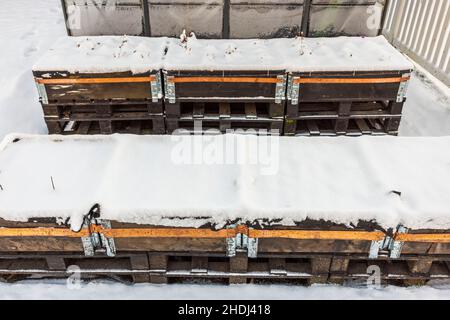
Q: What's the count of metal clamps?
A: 12